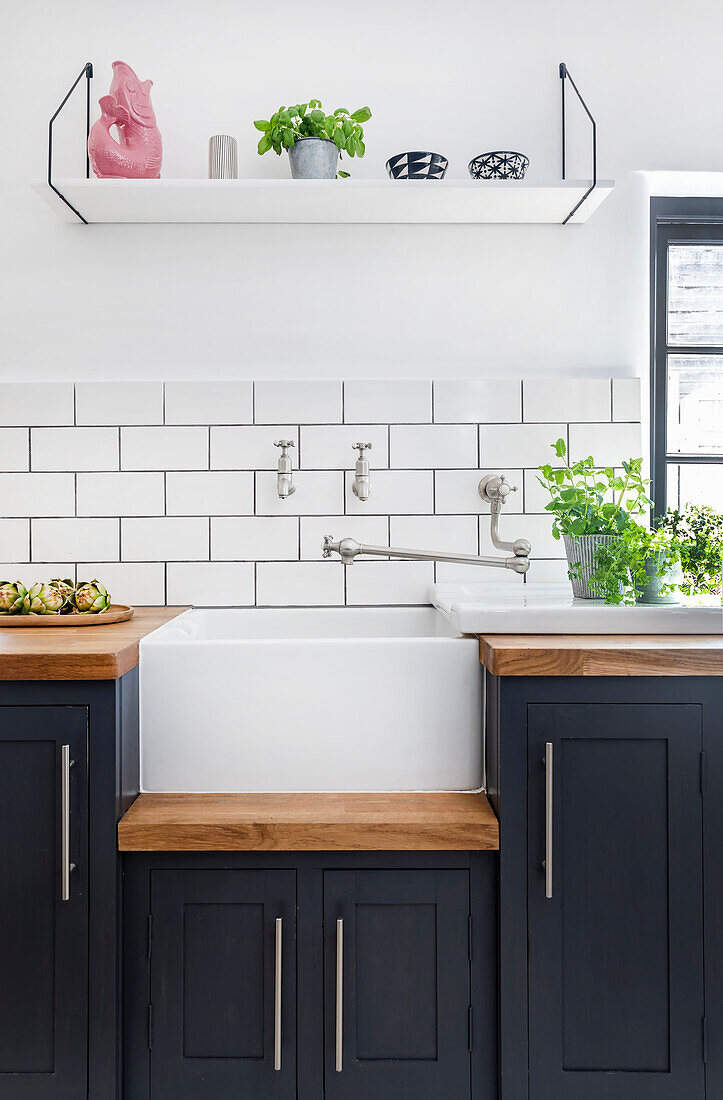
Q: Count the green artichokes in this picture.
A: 4